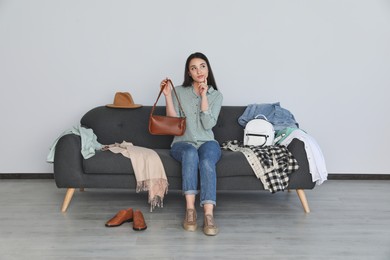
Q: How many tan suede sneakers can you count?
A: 2